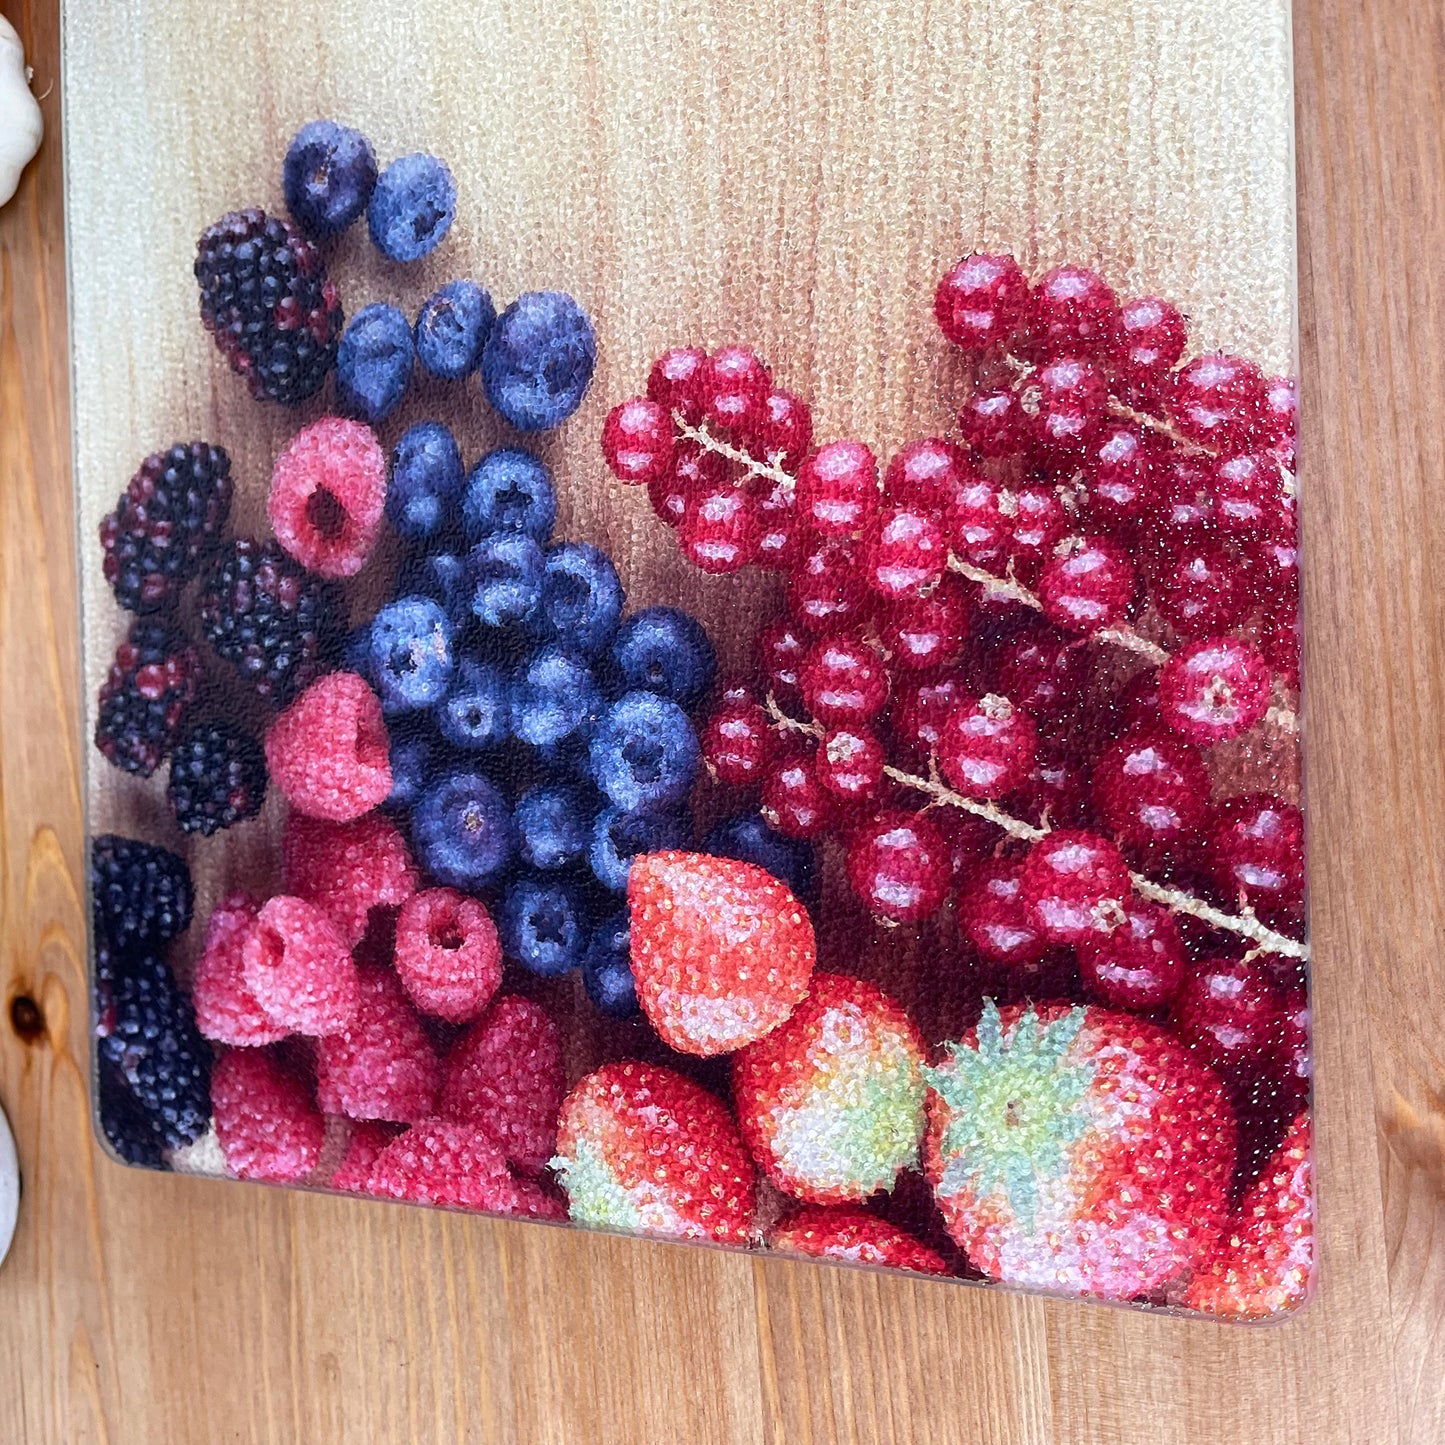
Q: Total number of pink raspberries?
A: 11